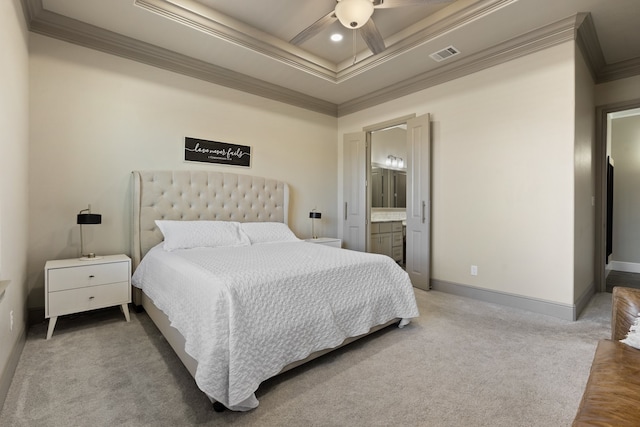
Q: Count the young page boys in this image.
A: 0